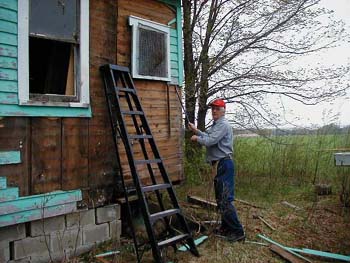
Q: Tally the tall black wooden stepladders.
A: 1